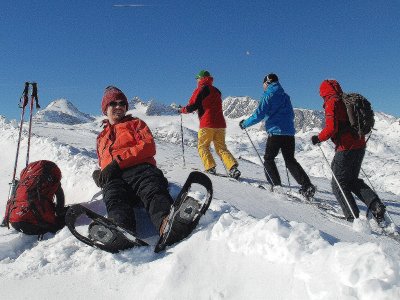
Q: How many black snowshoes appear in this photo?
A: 2